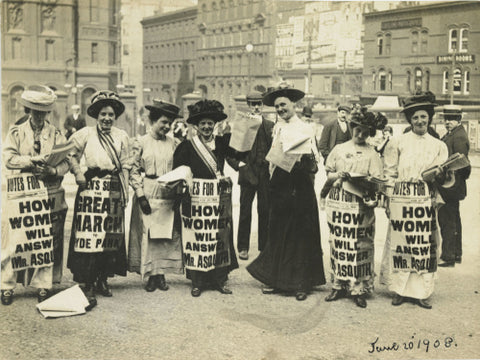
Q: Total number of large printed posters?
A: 5